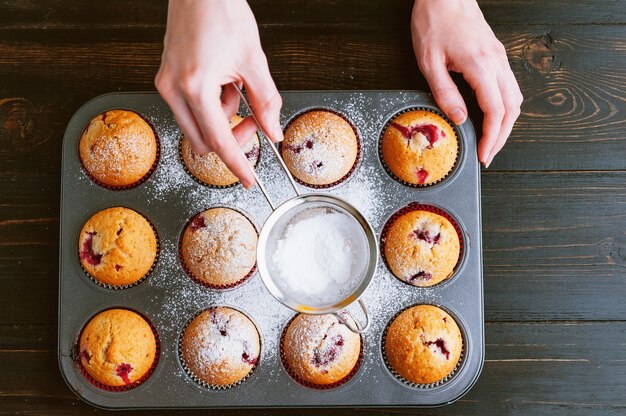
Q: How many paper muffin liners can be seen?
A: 11